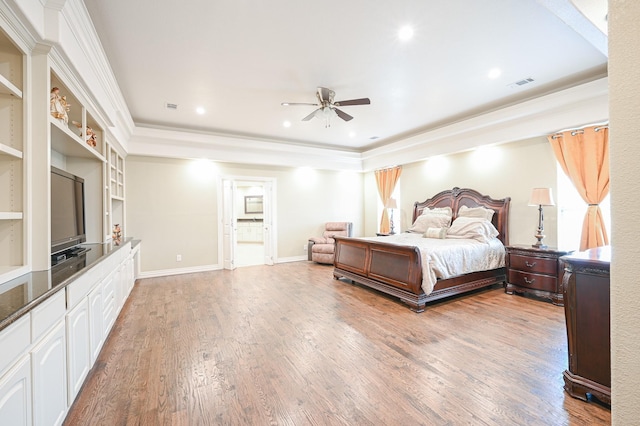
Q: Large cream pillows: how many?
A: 4